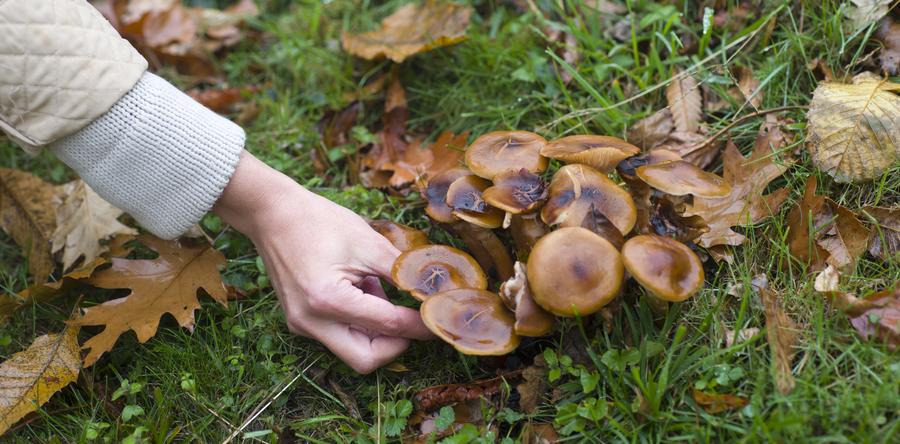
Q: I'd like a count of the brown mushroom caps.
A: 14